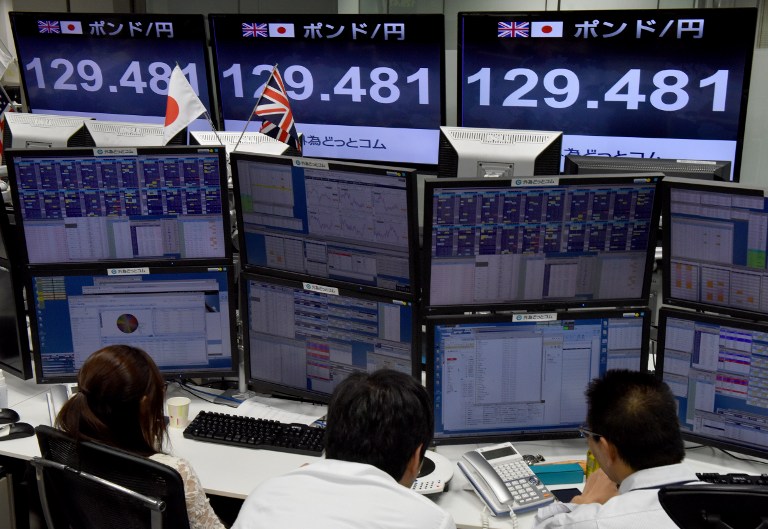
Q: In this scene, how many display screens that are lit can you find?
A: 11